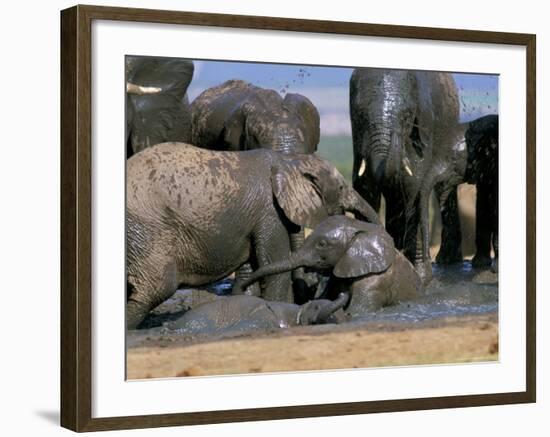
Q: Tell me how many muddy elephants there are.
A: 7